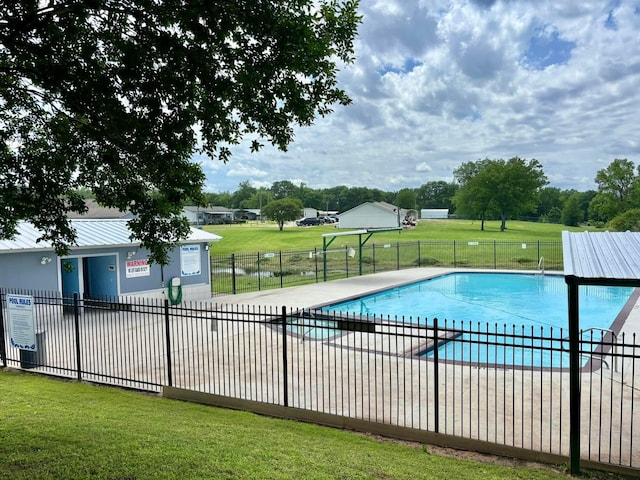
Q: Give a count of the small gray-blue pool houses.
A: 1